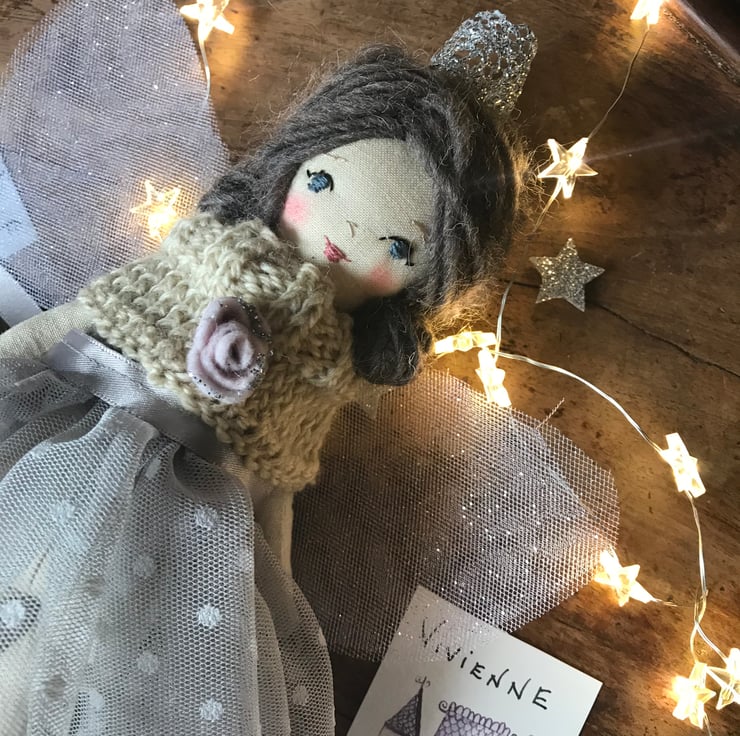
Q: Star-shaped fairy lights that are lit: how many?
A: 10